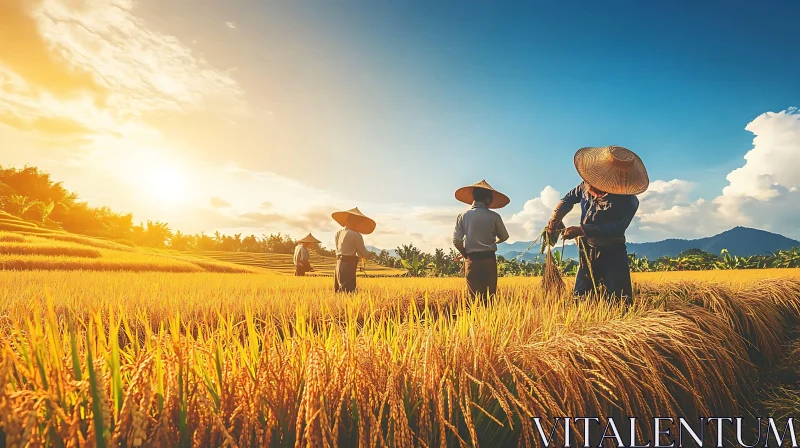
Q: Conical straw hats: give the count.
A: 4